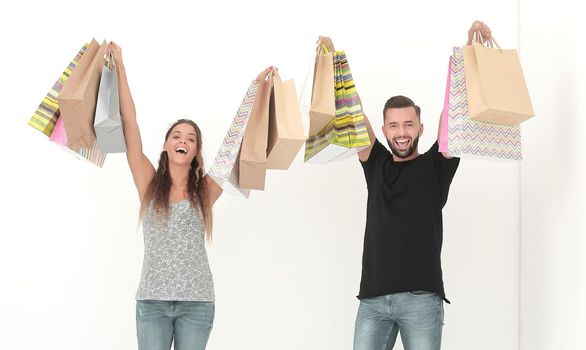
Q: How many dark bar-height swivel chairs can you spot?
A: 0